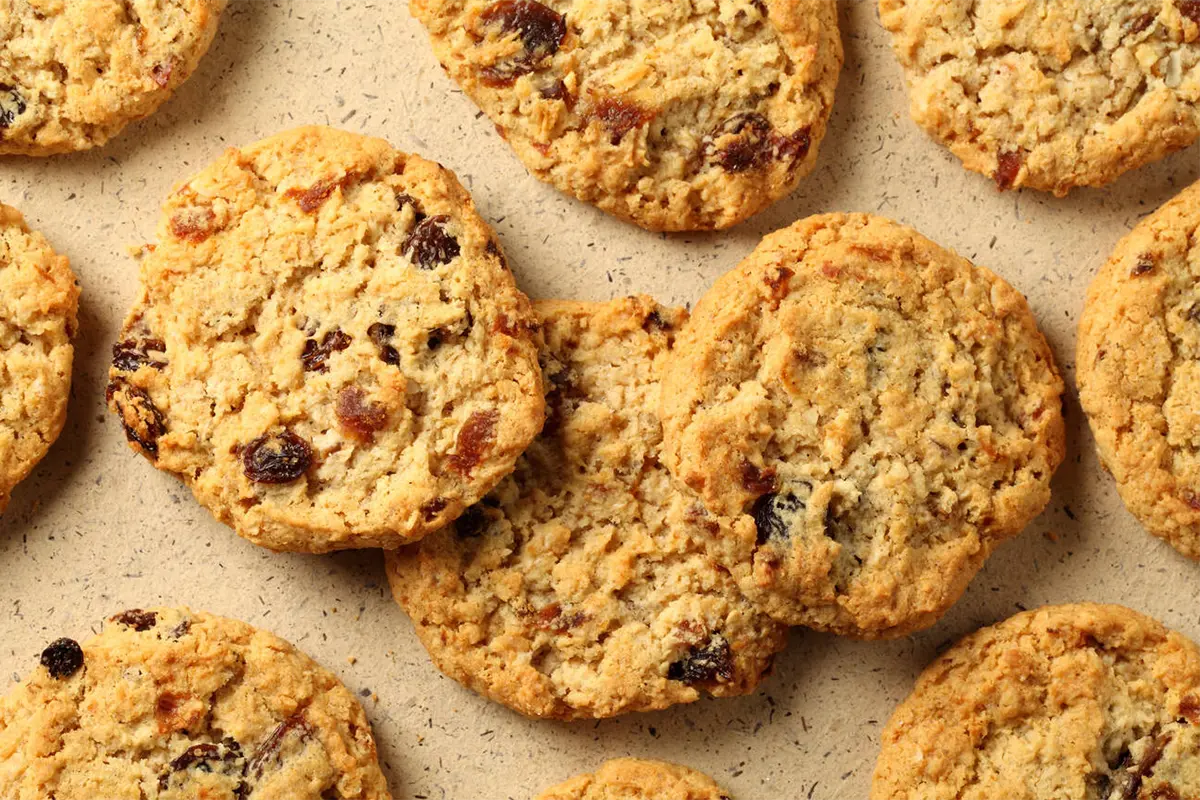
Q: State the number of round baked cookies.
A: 11